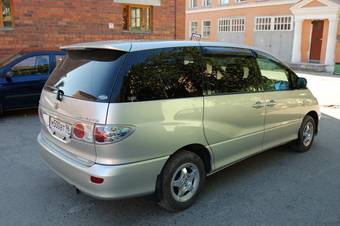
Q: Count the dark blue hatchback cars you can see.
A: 1